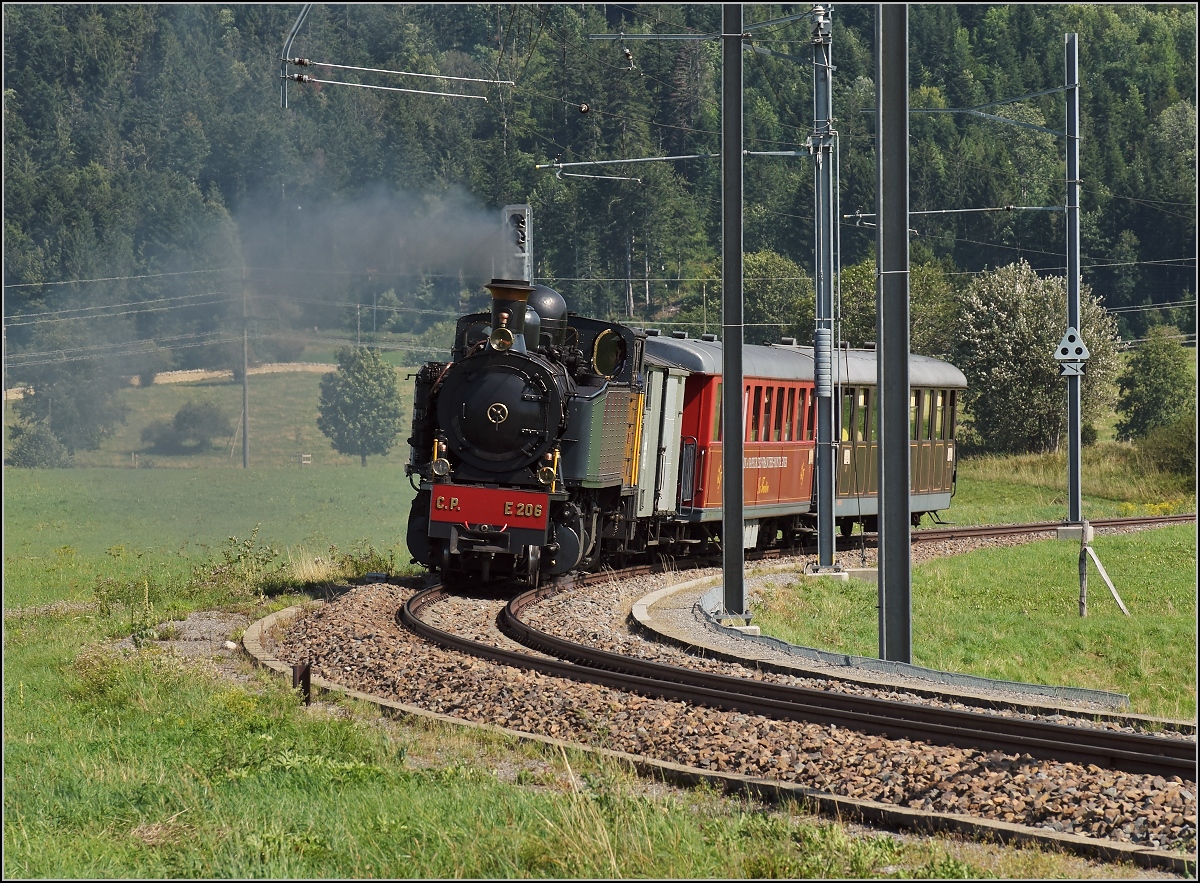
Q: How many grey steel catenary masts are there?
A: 4